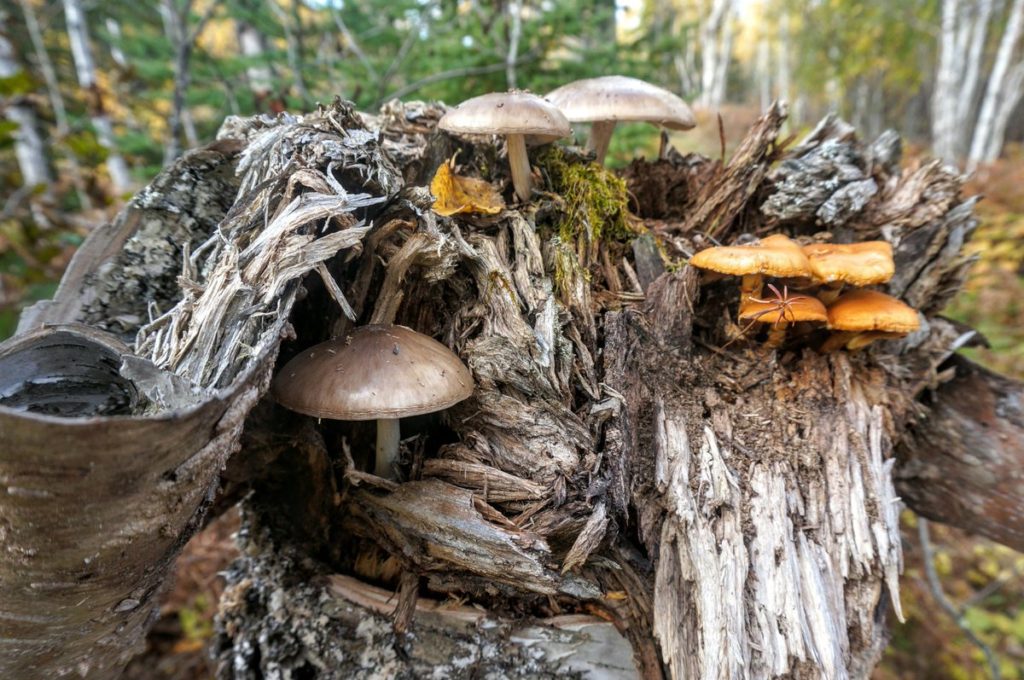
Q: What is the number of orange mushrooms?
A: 4